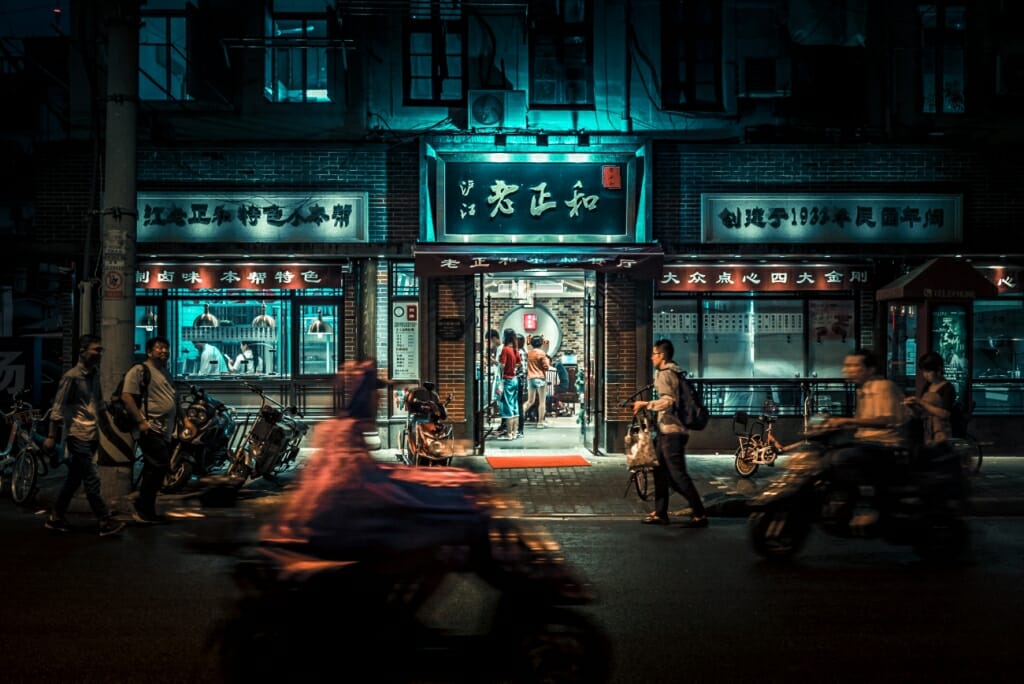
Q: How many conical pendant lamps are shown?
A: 4